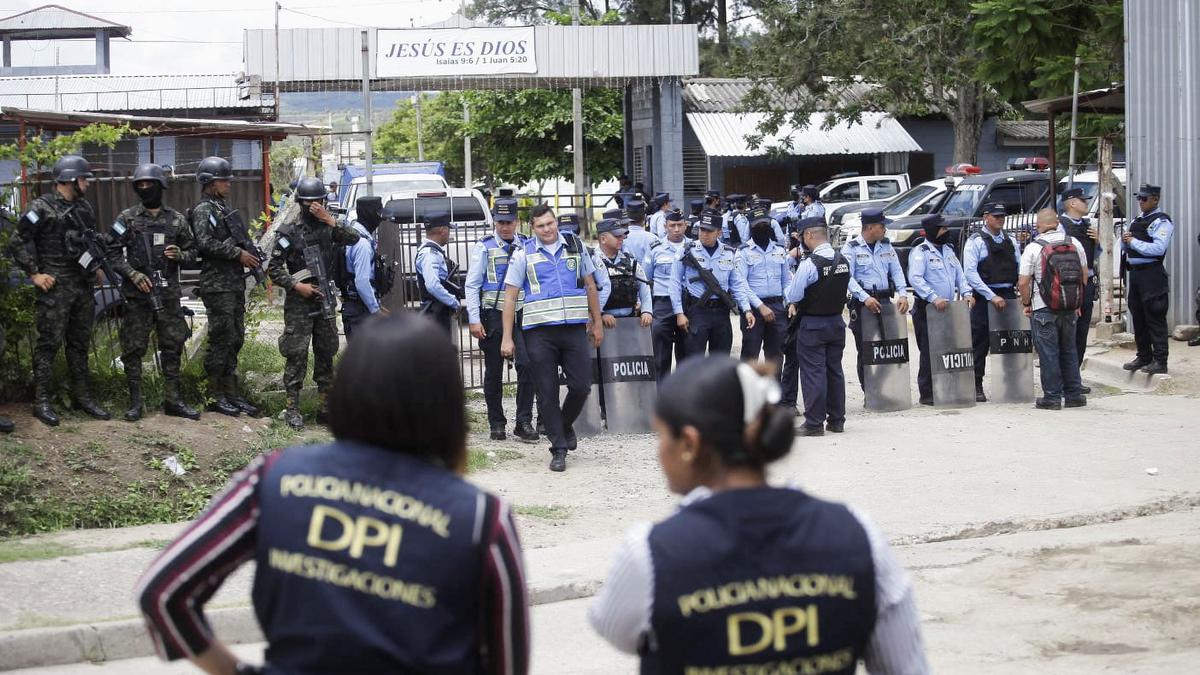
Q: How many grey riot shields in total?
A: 5